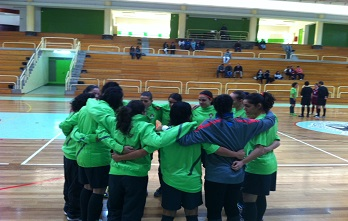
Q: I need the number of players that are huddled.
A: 12